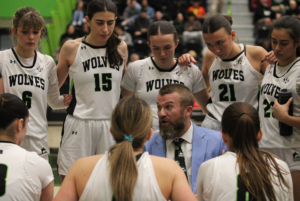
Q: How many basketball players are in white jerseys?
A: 8